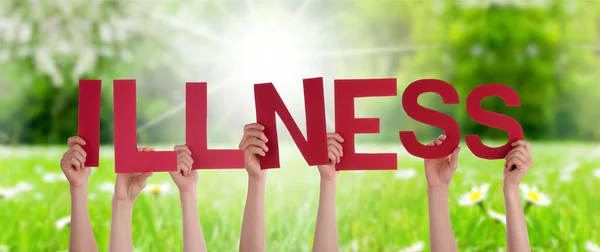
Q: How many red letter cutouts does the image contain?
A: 7